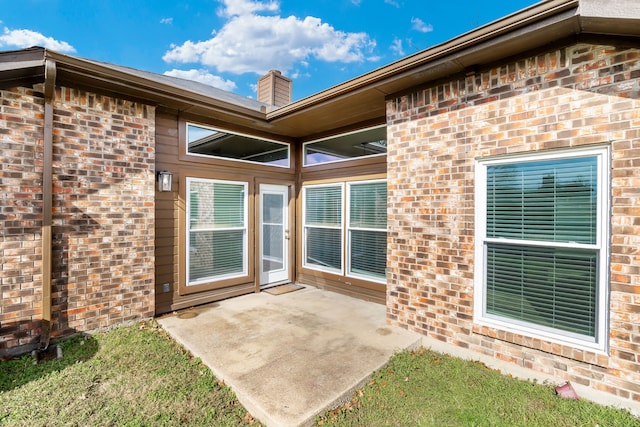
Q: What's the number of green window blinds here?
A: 4